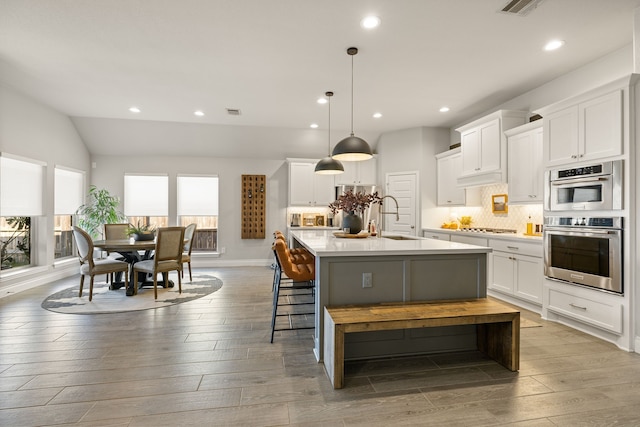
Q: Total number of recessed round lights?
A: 8